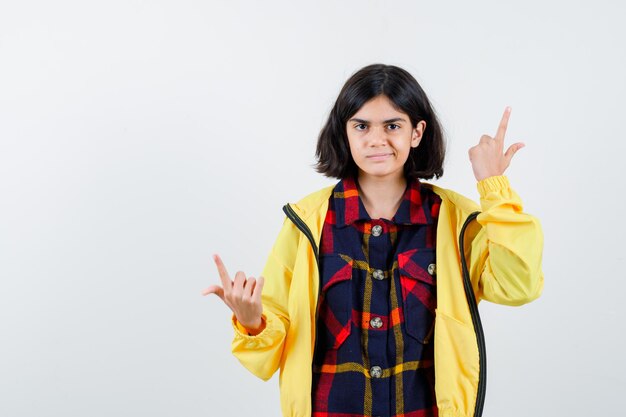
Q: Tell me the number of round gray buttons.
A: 5